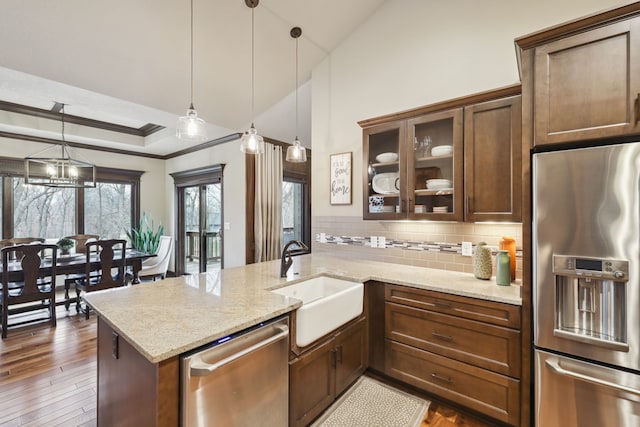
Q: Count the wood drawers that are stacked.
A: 3